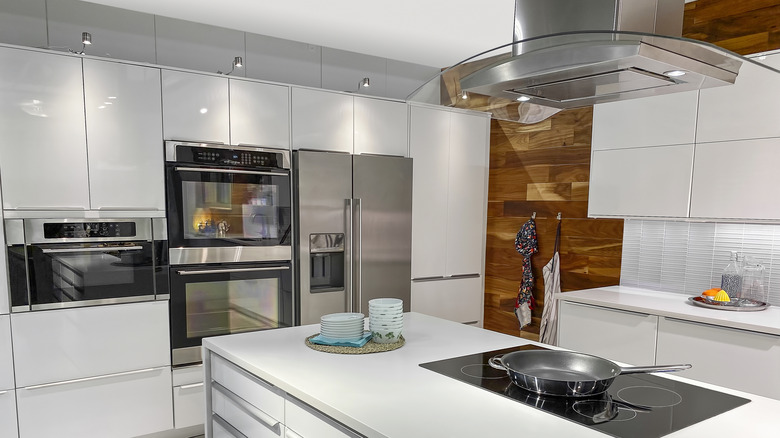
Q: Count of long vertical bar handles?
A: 2